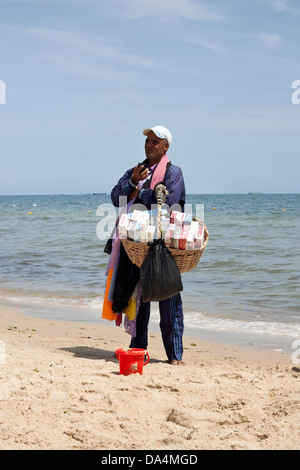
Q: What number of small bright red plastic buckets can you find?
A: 1